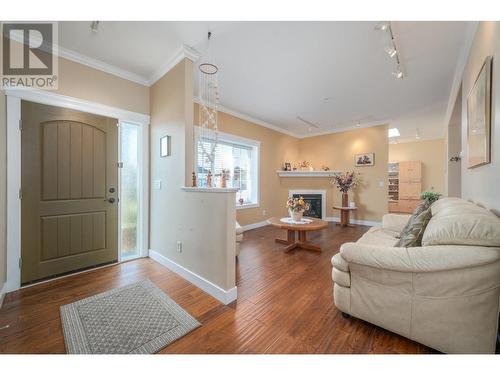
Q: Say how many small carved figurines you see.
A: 3